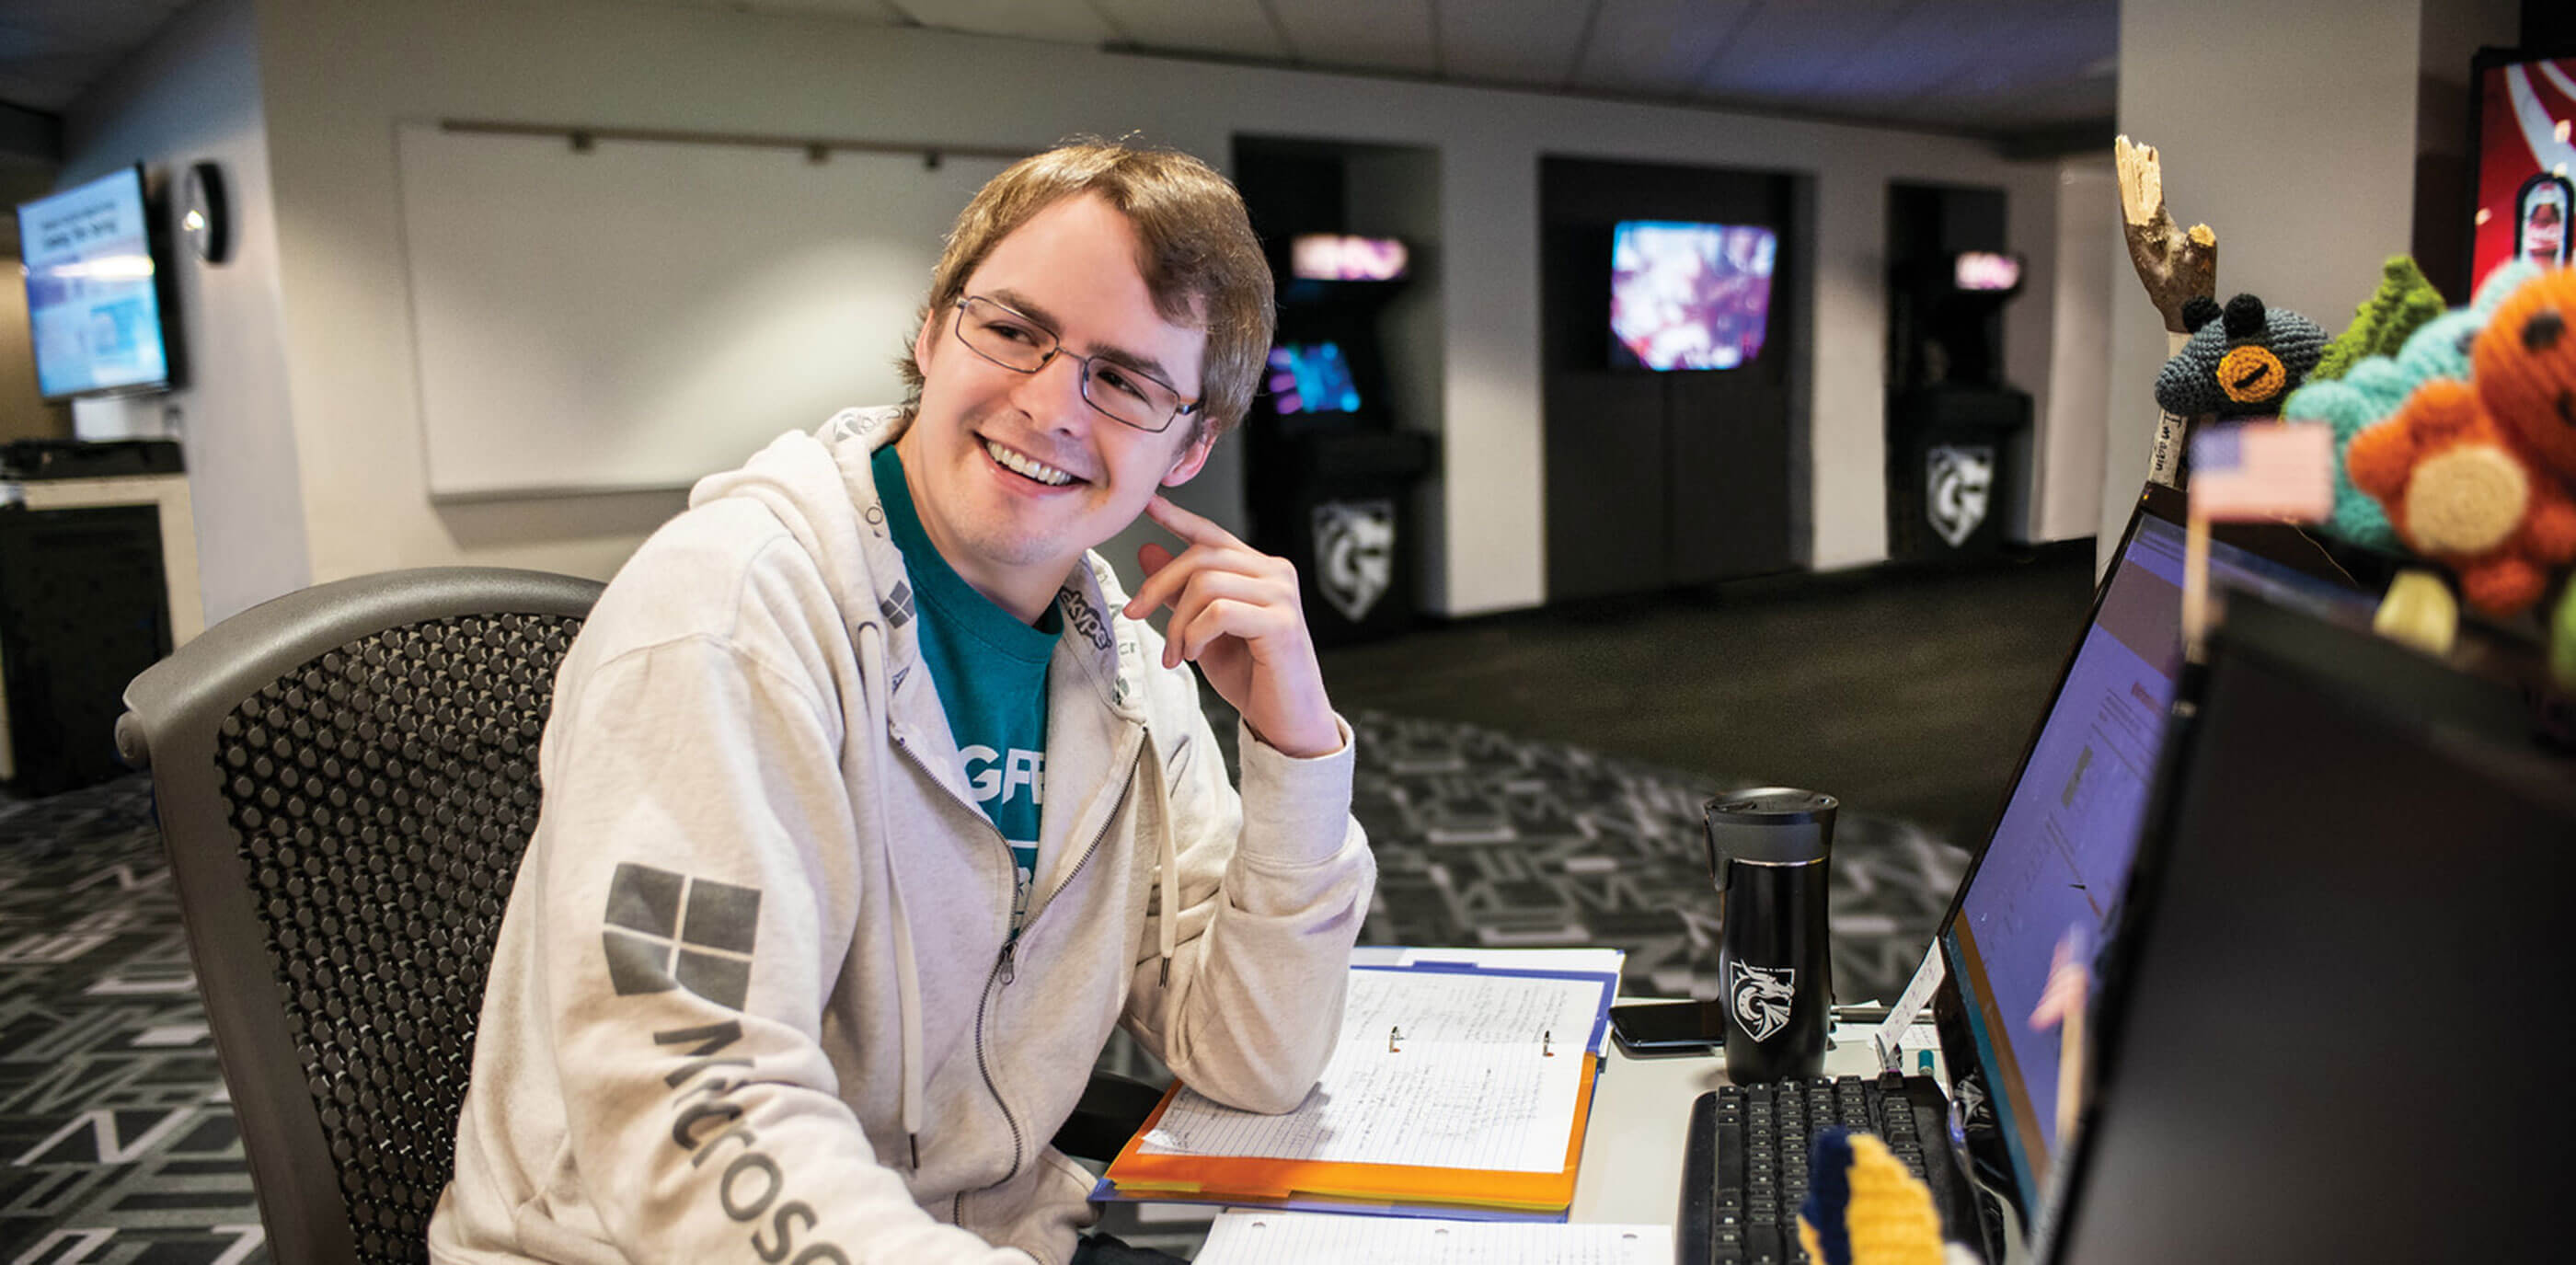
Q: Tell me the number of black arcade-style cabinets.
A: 2